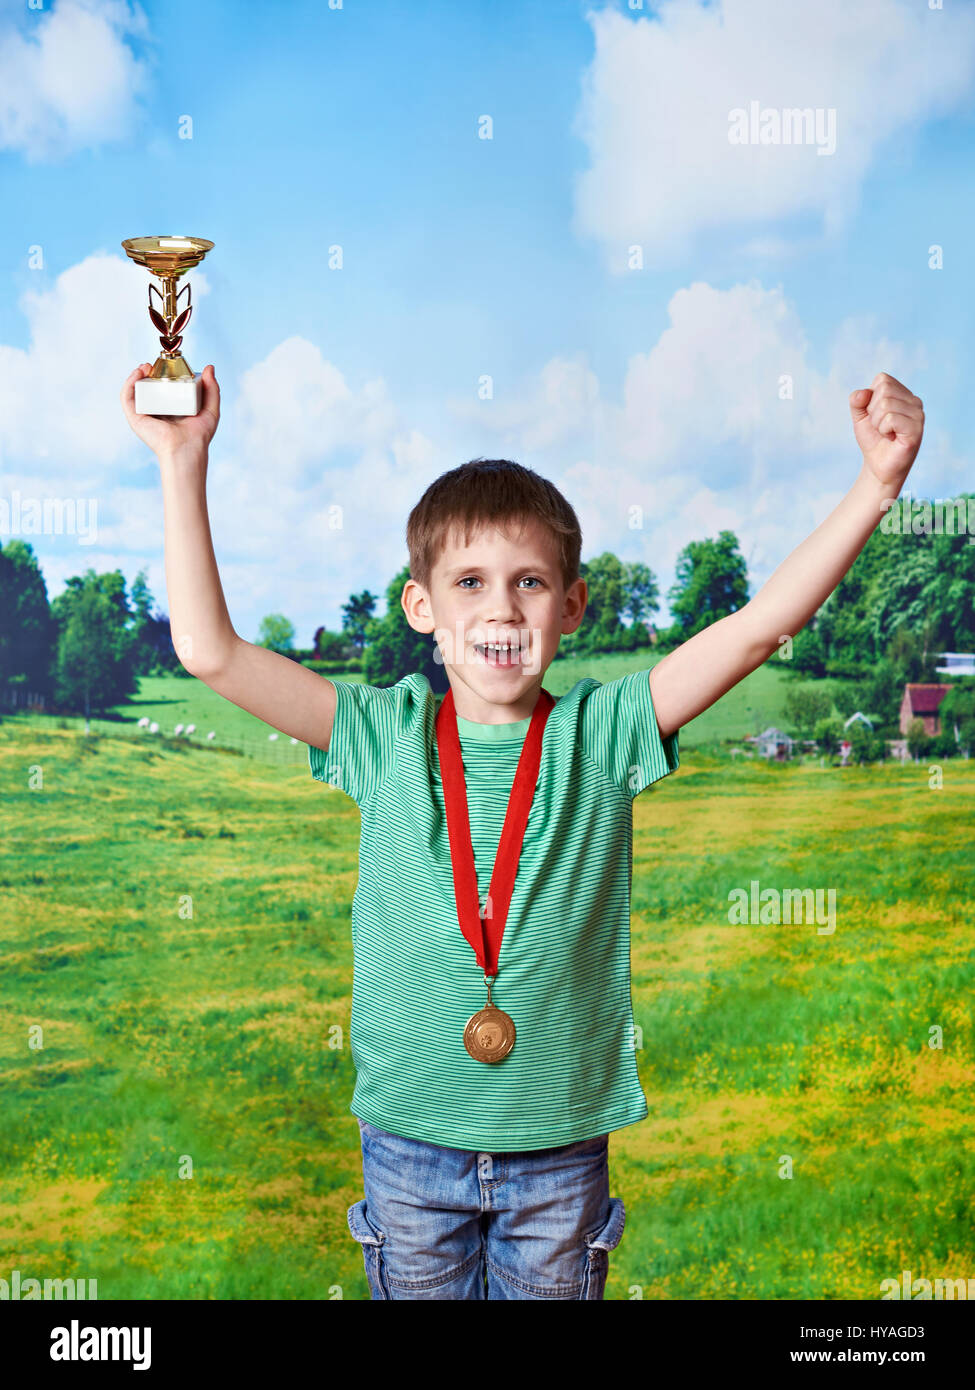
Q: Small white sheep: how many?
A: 7